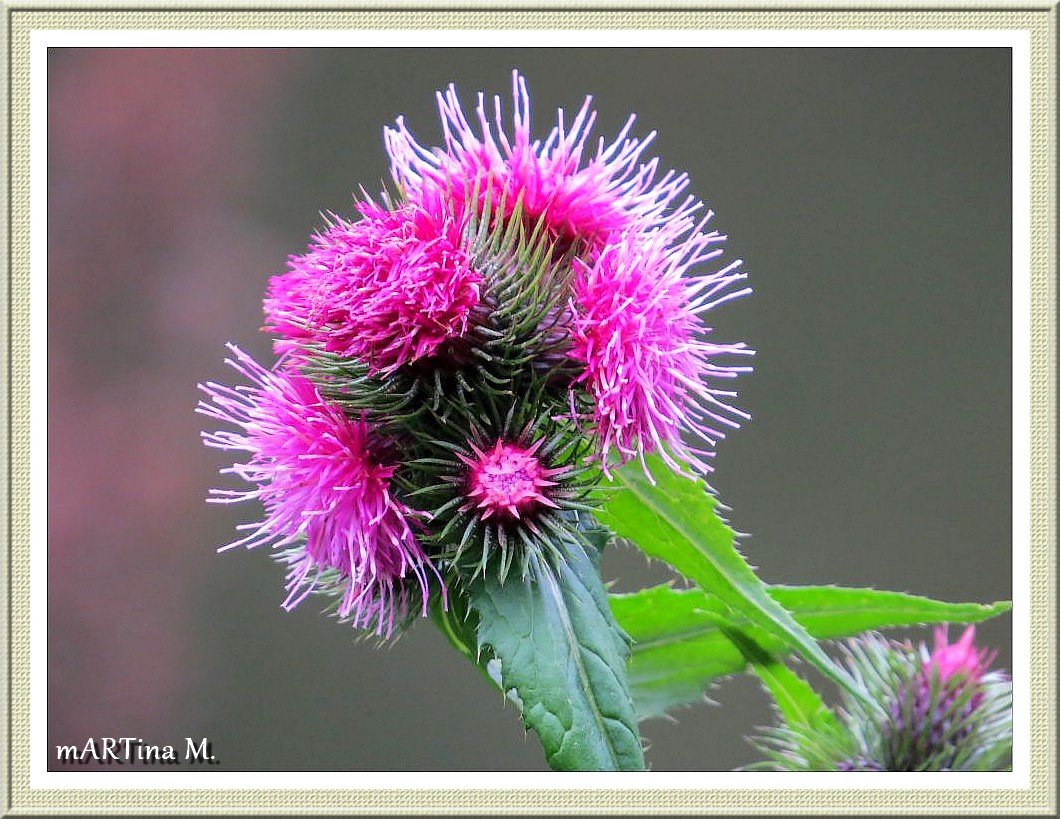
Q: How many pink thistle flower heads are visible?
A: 6